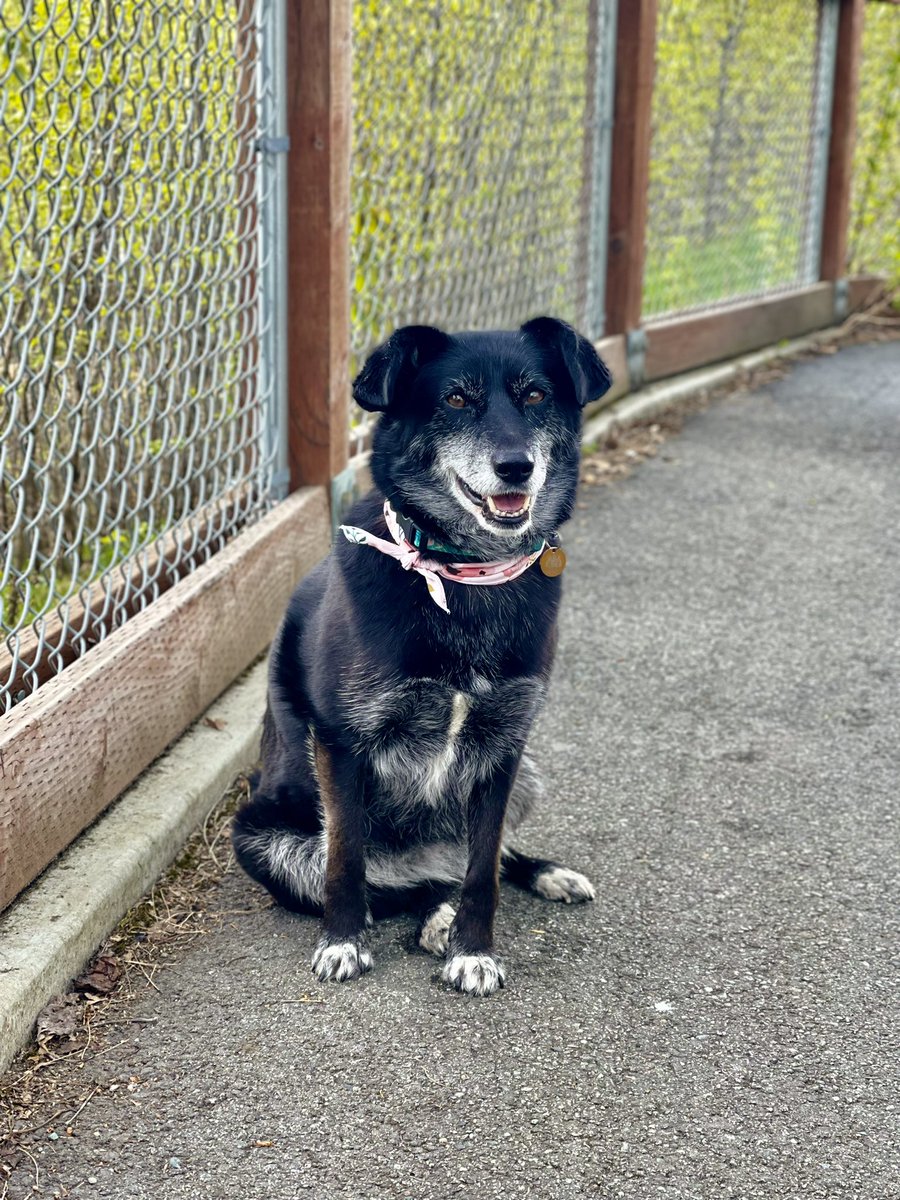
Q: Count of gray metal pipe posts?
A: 3